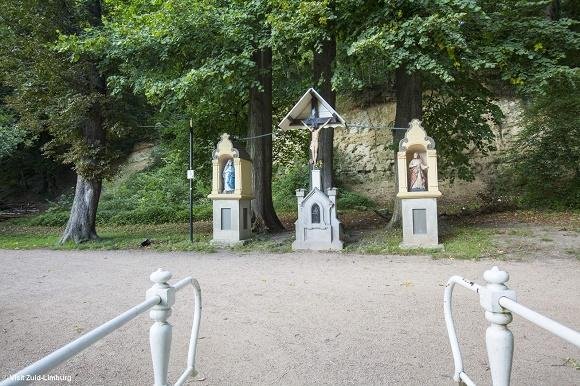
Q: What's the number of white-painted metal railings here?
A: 2